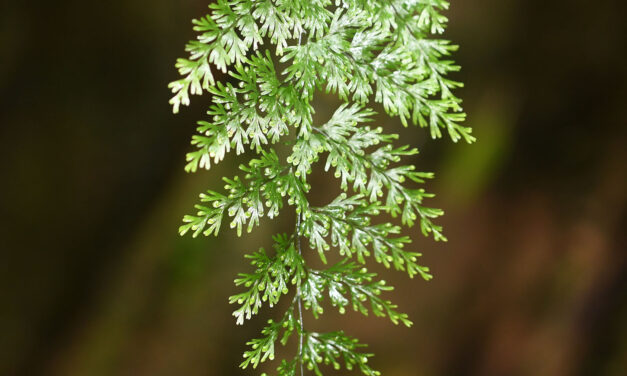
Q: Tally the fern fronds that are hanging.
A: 1